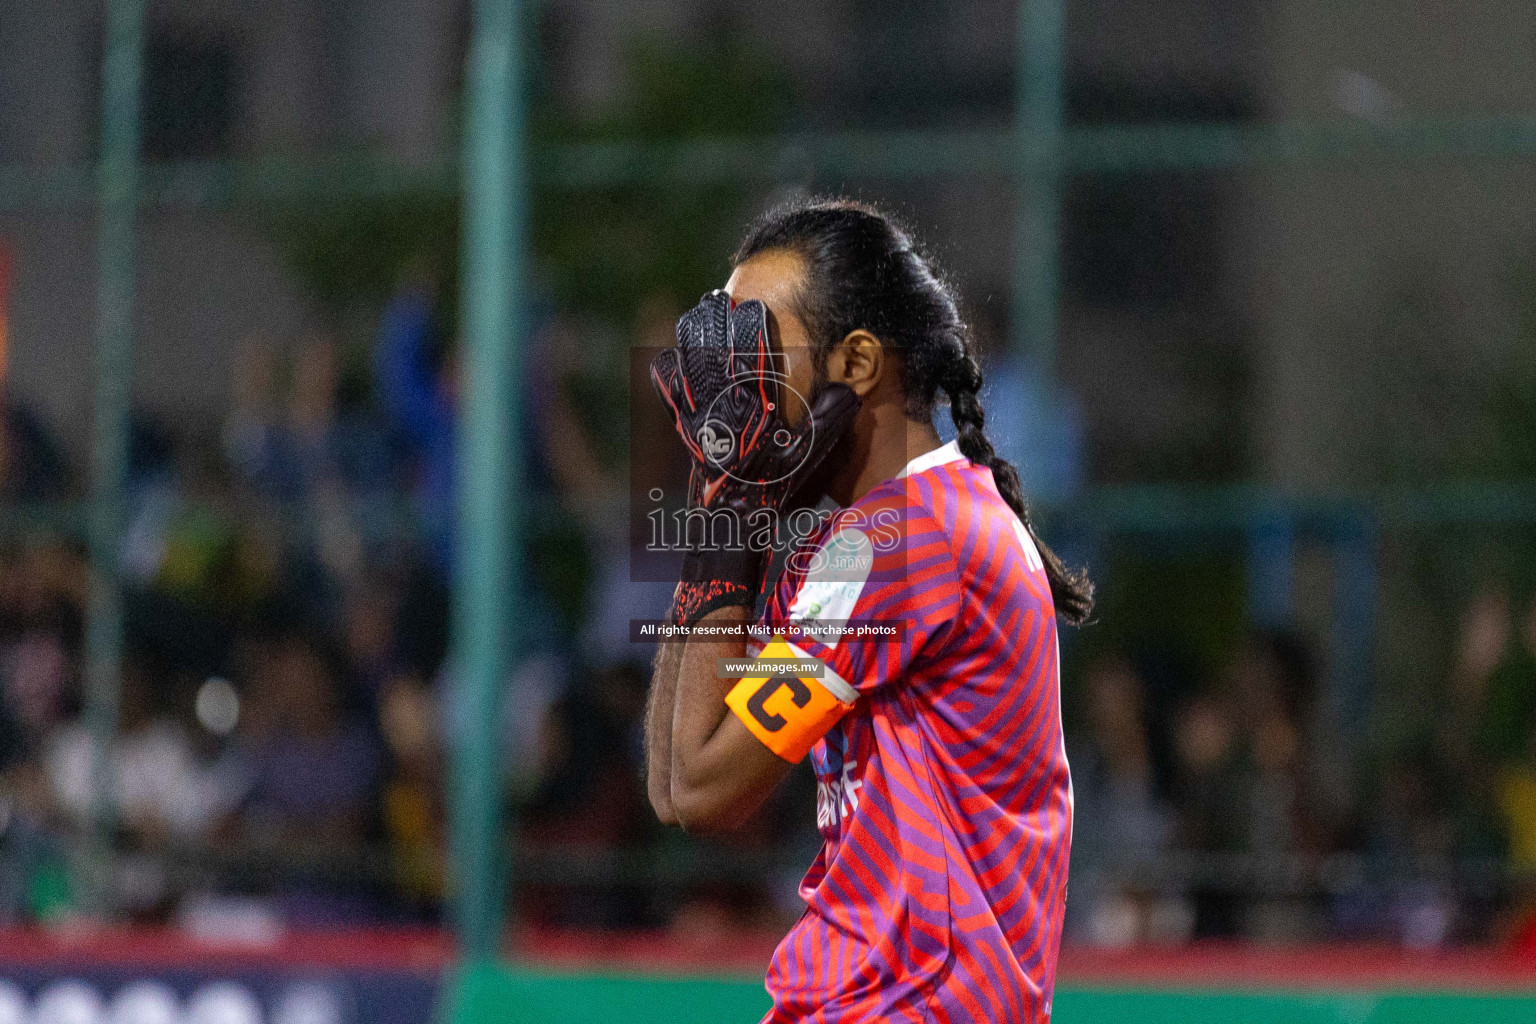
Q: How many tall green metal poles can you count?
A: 3